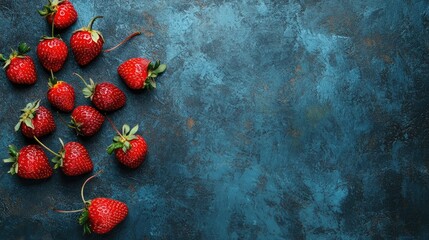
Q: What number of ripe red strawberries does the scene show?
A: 13